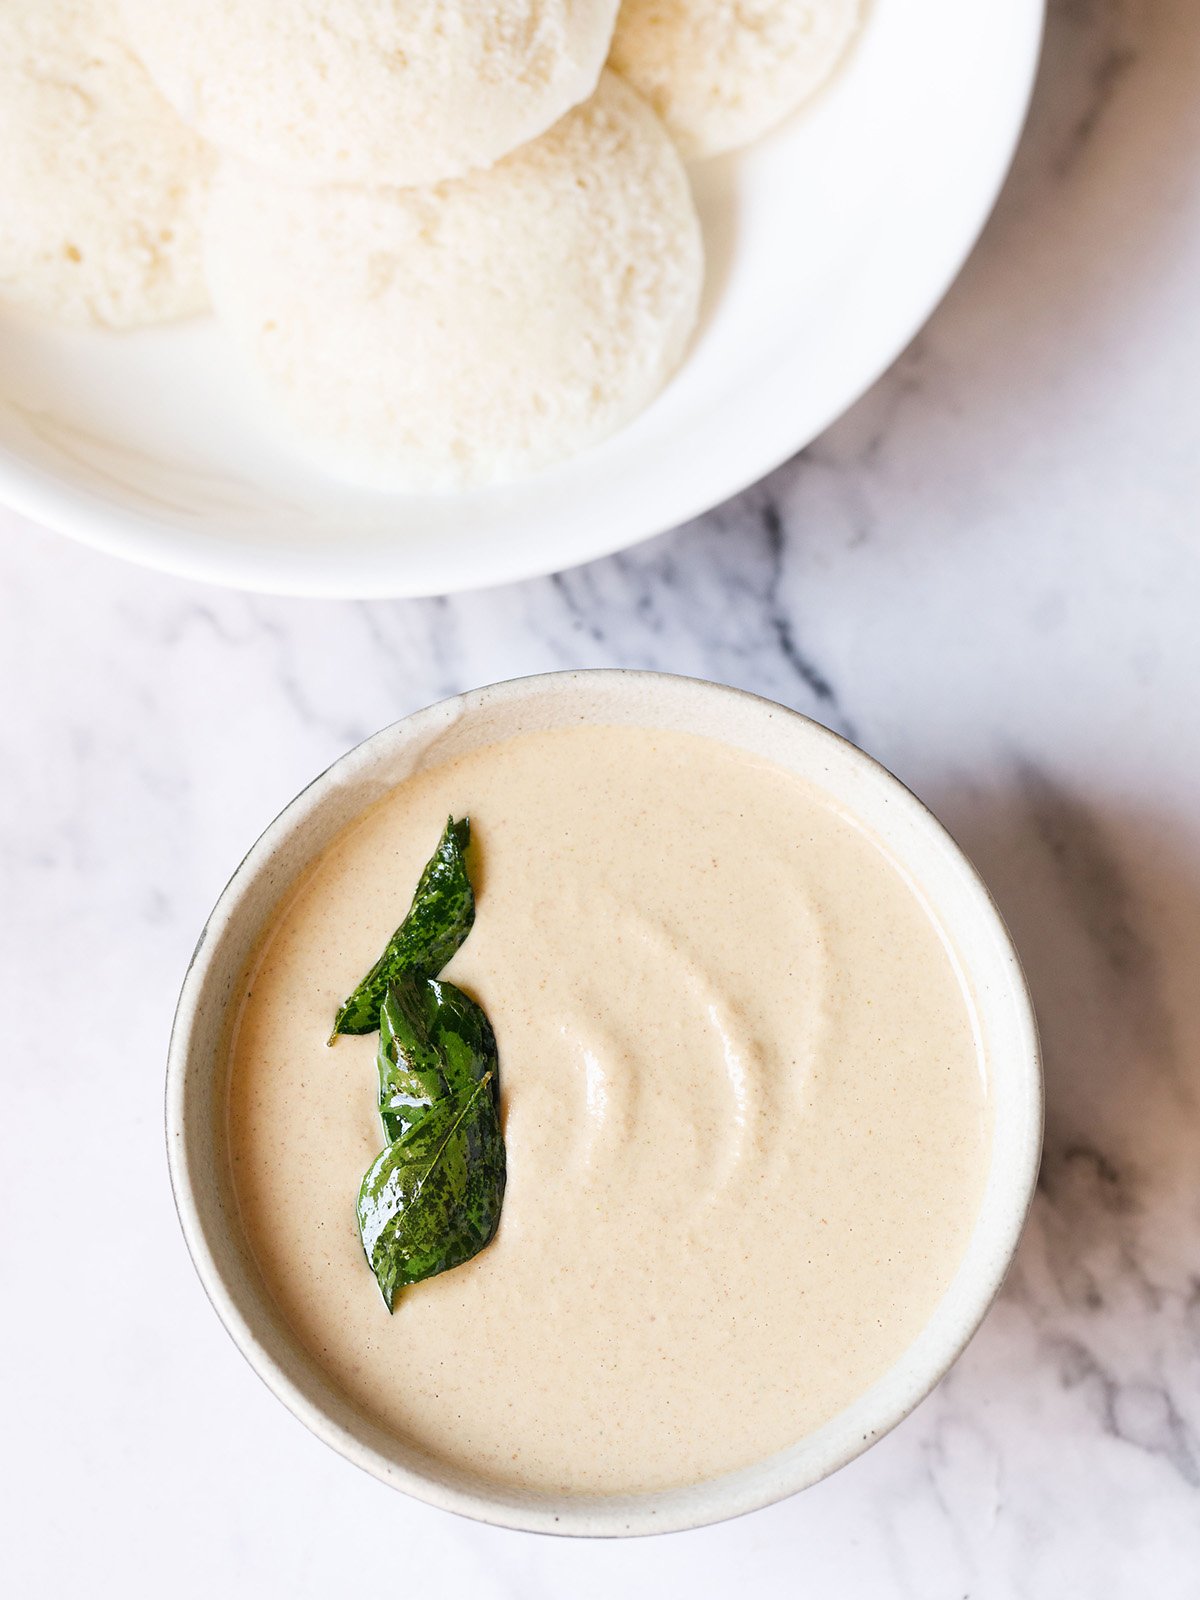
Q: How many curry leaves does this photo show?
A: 3